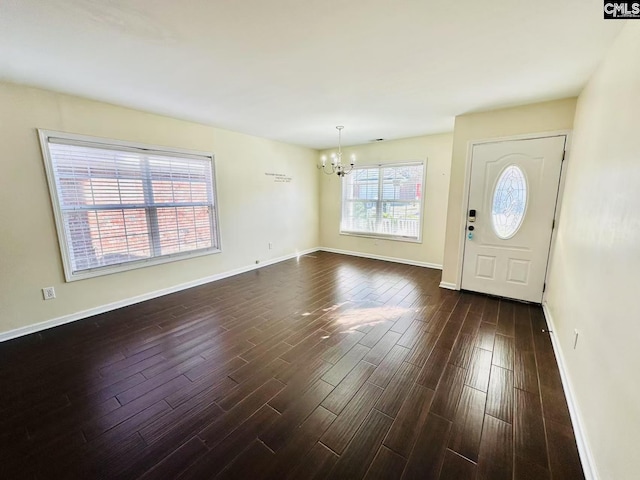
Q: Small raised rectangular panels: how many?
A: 2